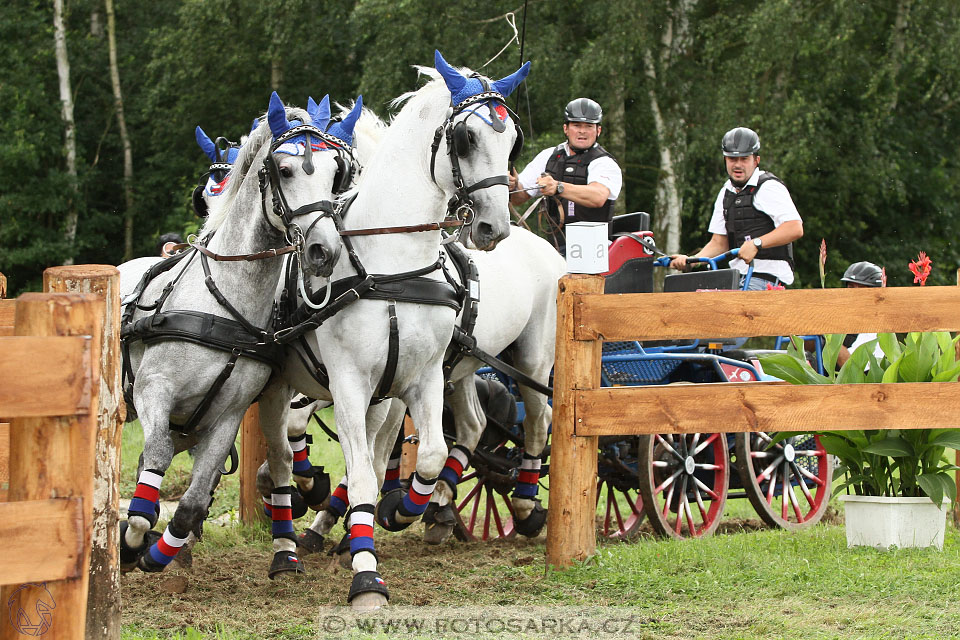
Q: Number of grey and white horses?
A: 4